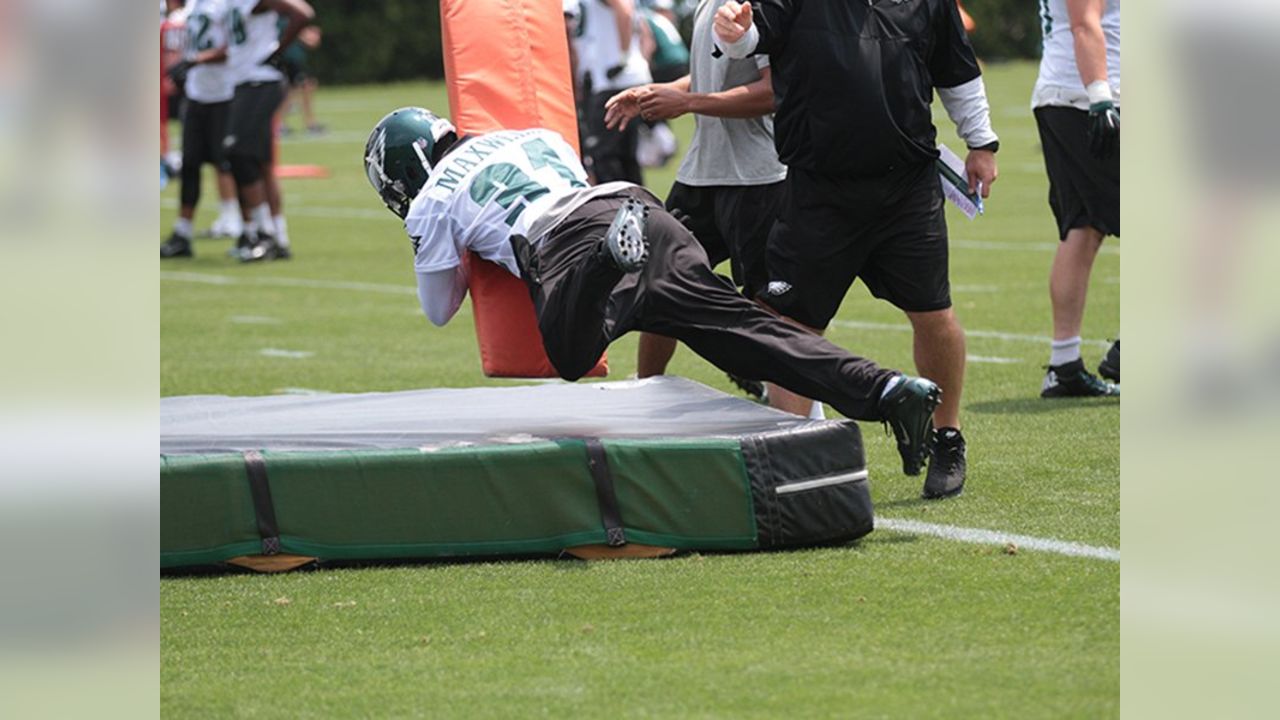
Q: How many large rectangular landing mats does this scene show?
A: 1